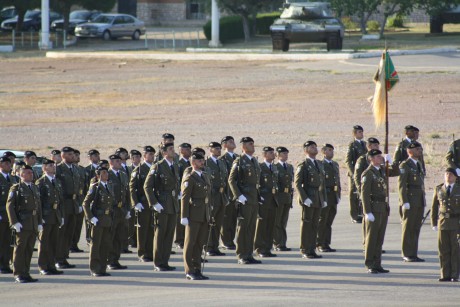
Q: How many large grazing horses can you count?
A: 0